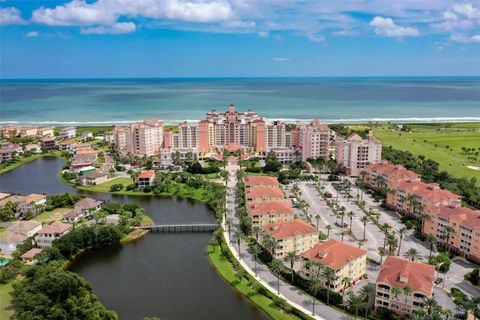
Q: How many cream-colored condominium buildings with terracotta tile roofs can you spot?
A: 6